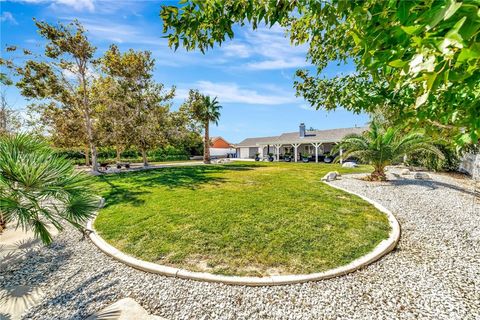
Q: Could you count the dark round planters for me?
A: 5